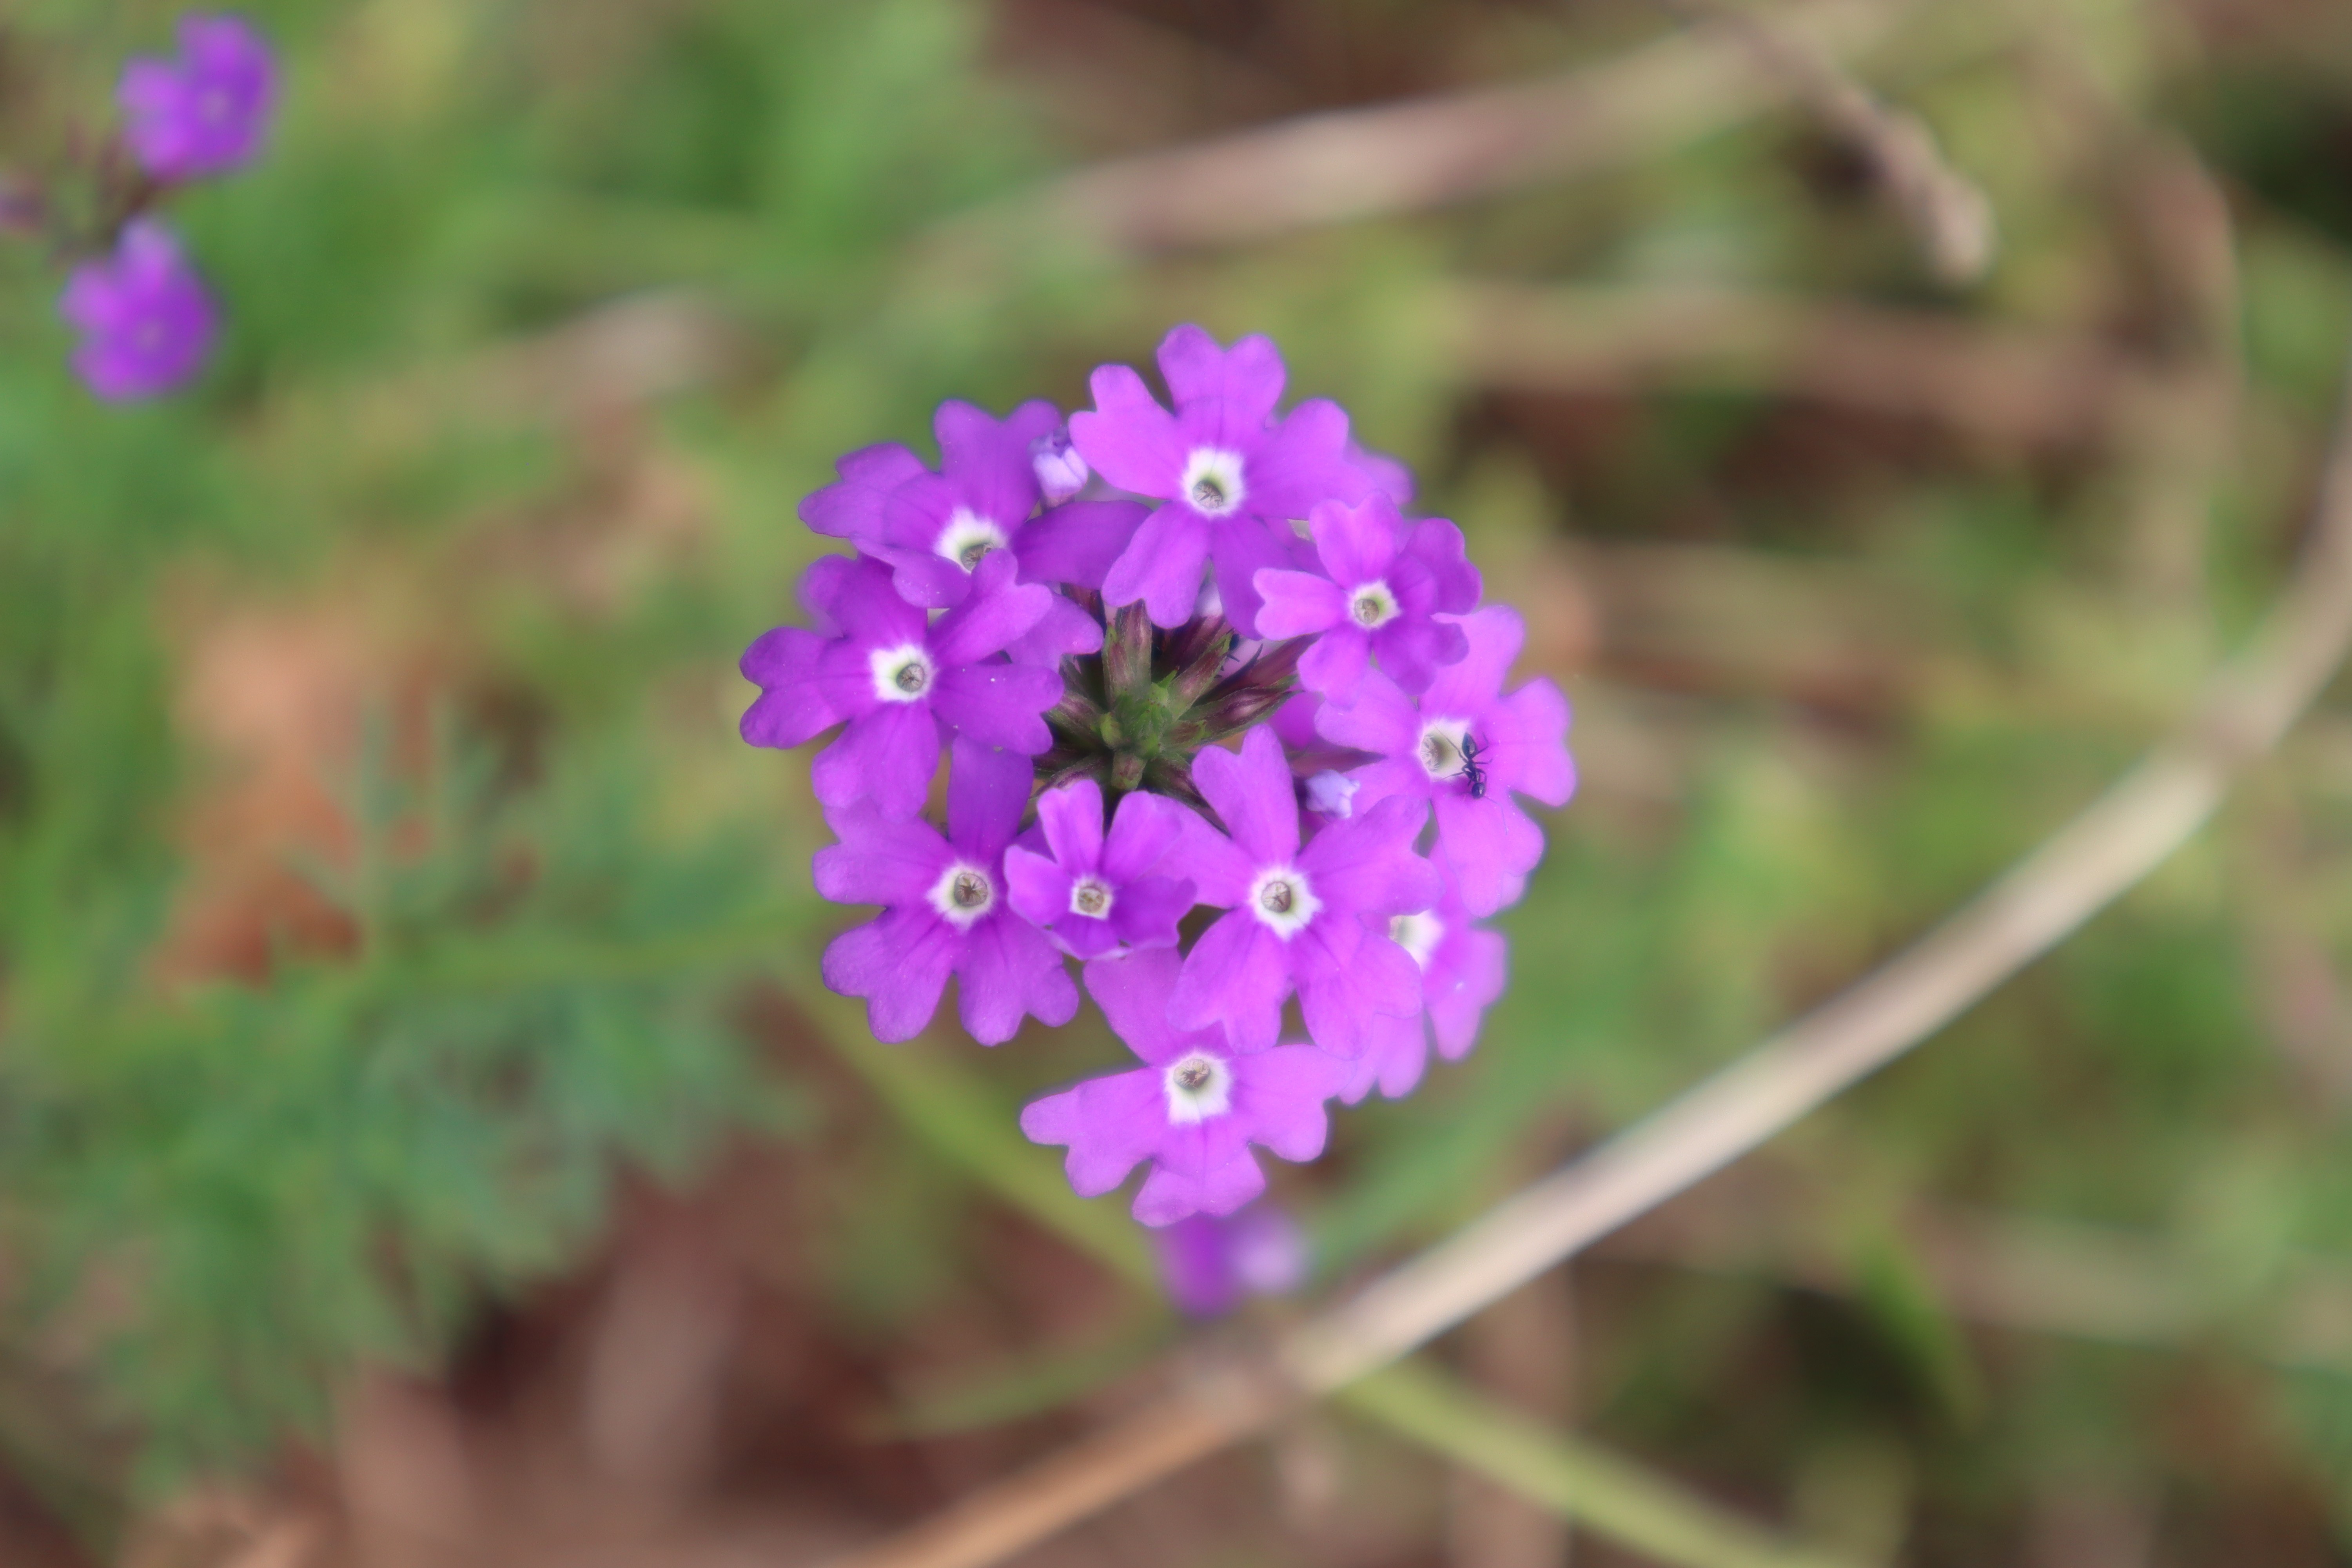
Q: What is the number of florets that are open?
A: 10